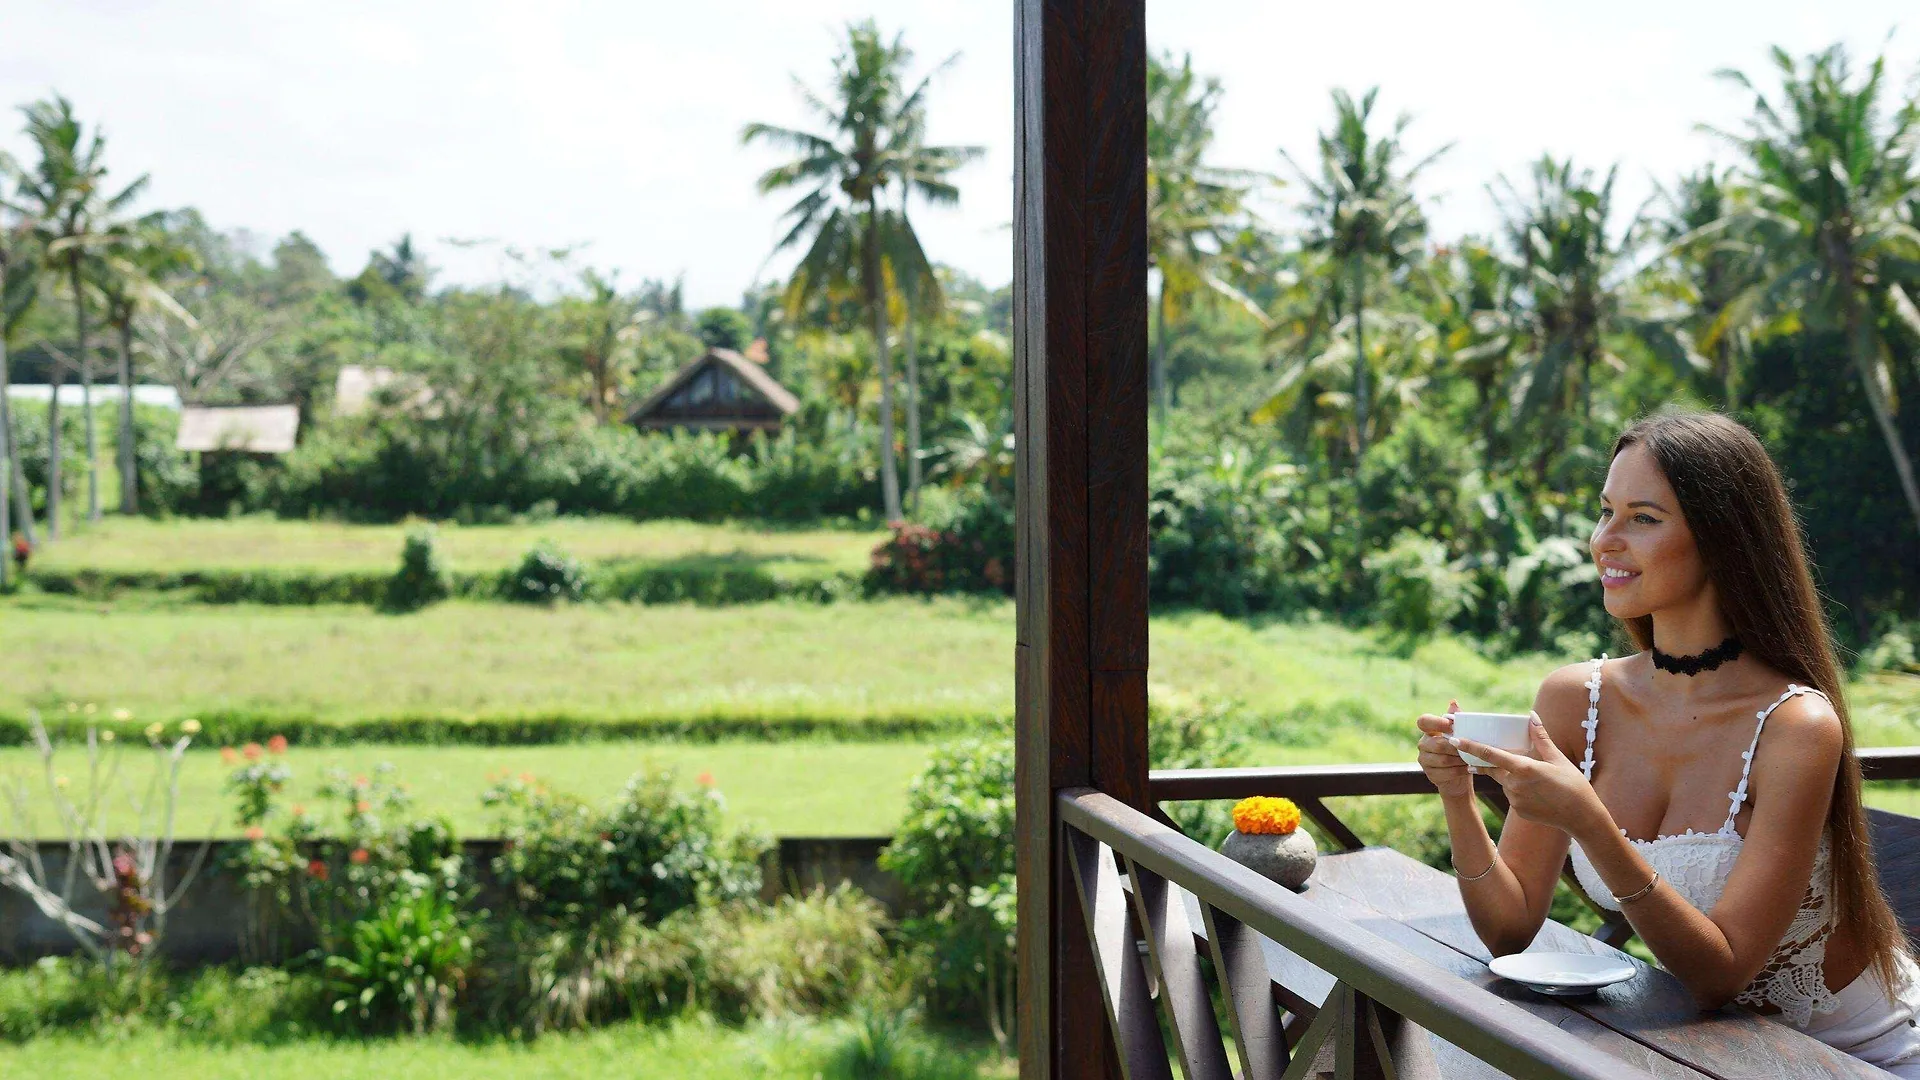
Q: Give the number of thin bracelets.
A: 2